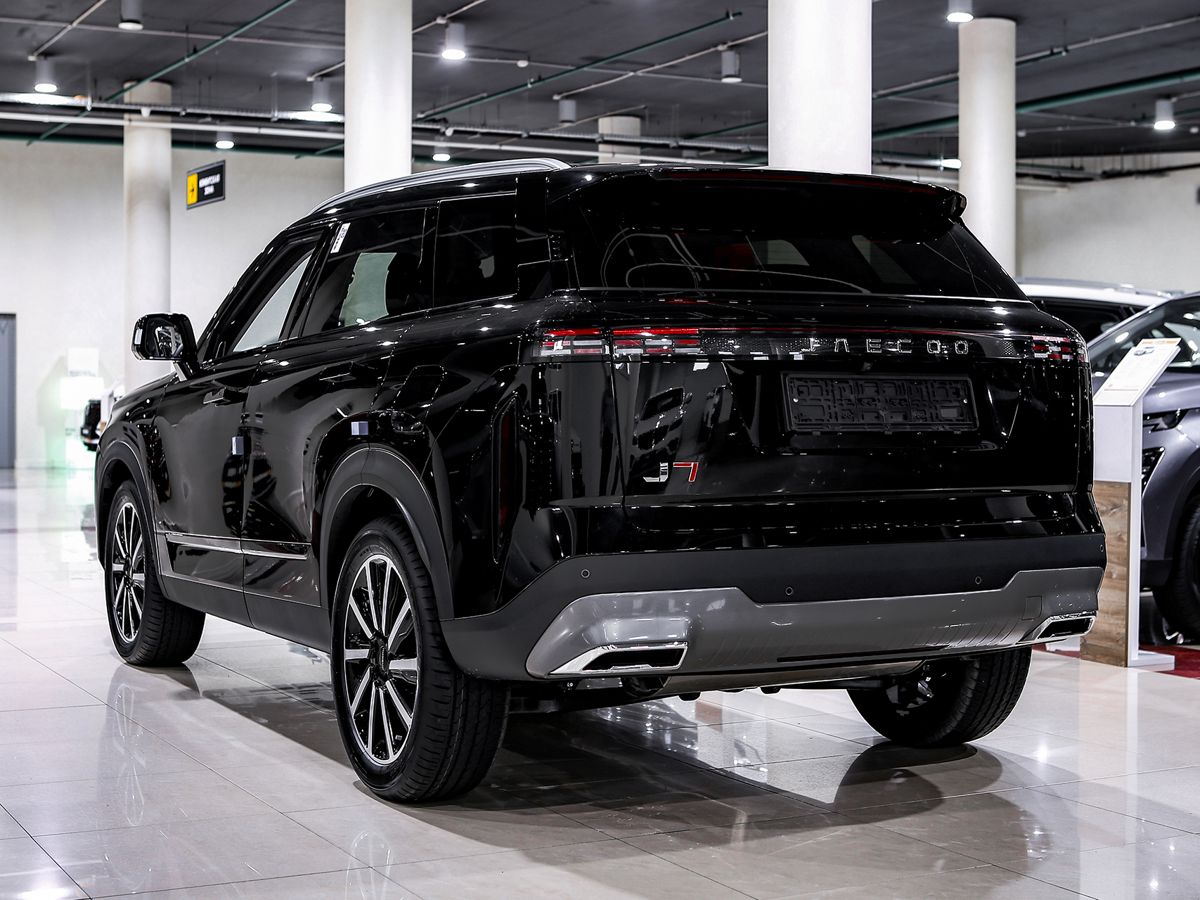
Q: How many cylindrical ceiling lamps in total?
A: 10